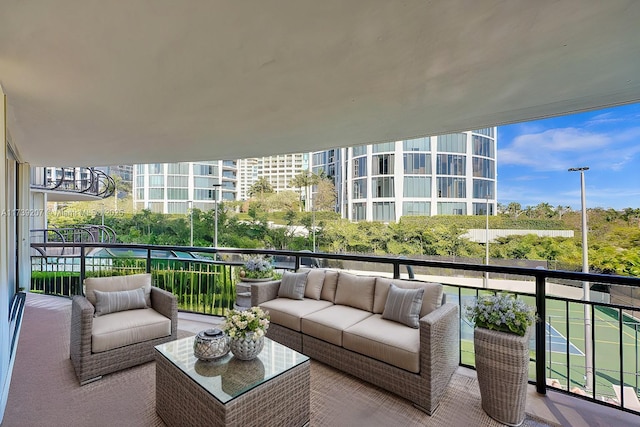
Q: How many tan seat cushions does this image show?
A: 4